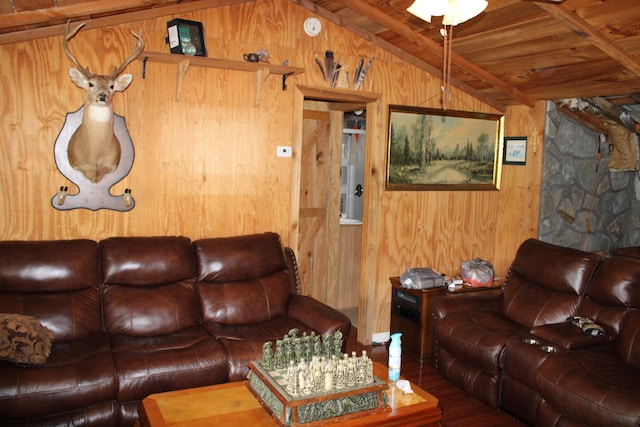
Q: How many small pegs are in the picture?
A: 2